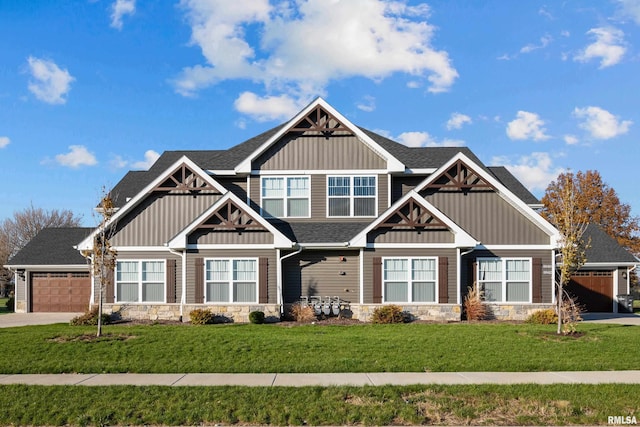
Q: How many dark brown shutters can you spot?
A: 8